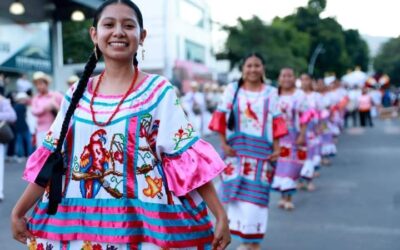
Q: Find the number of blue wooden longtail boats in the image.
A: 0